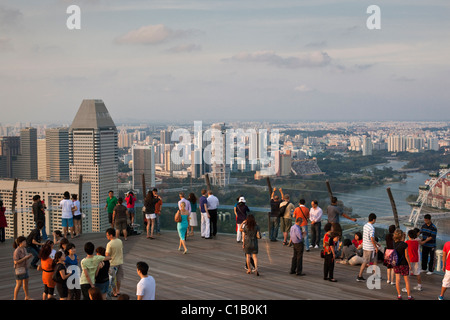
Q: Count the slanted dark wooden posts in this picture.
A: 7